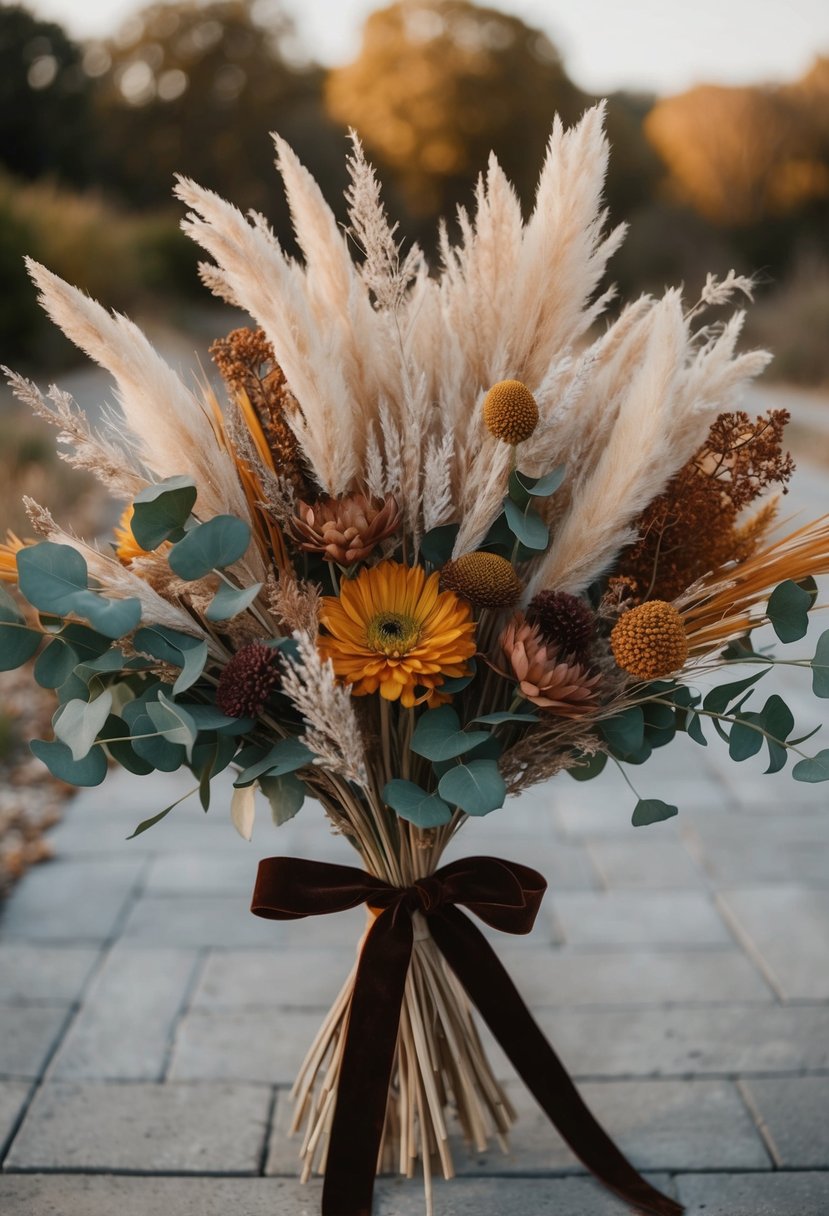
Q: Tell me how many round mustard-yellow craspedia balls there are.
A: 3